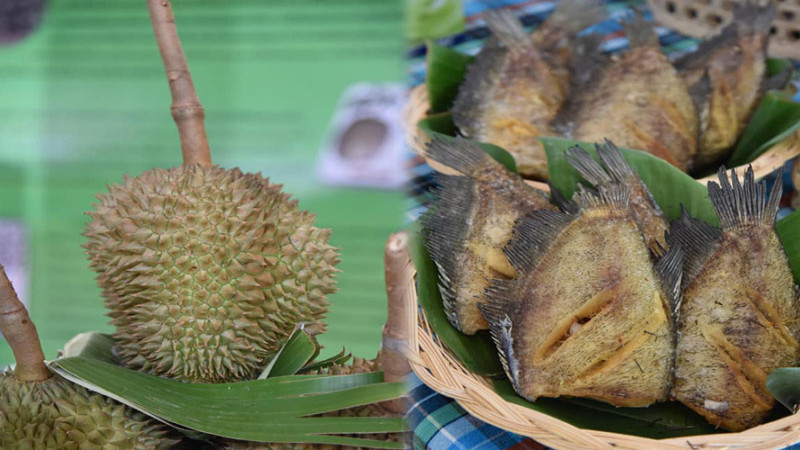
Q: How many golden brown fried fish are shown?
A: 8